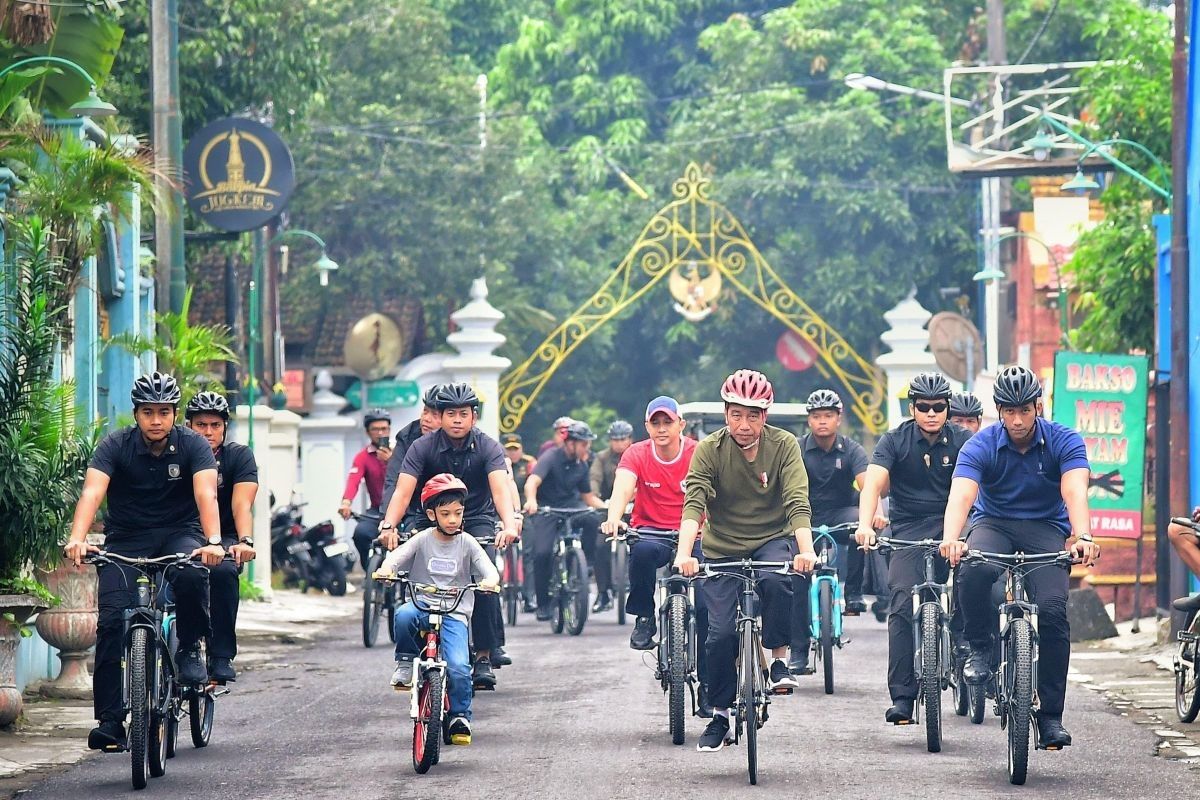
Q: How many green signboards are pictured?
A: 2